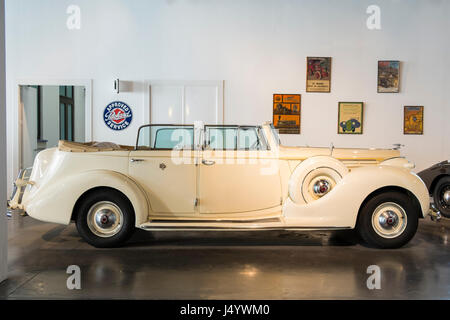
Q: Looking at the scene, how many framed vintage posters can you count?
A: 5